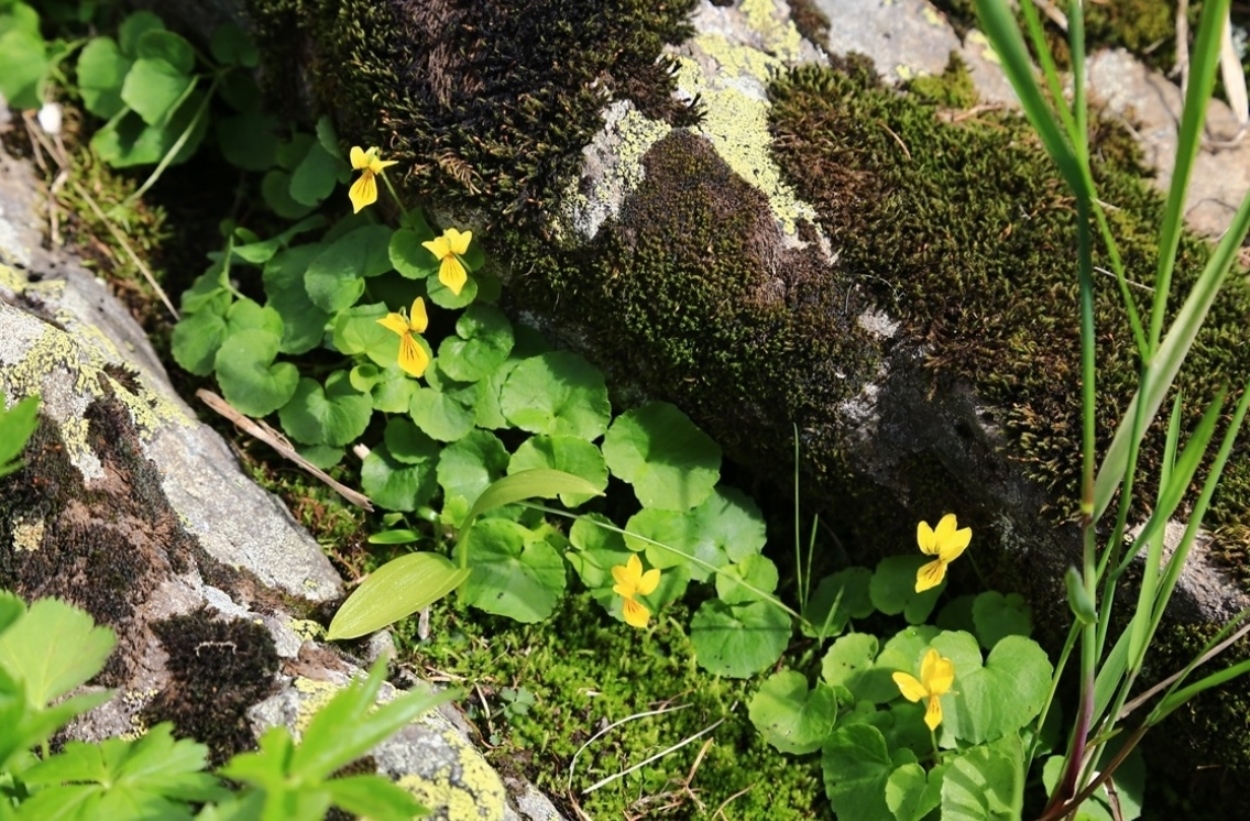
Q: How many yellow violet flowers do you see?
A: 6